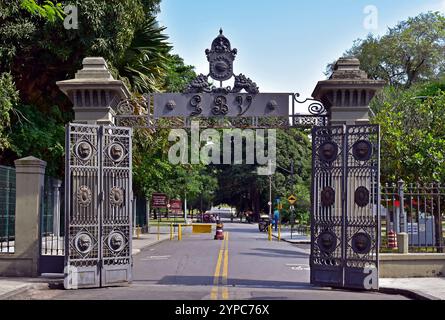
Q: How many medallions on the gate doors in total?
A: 12